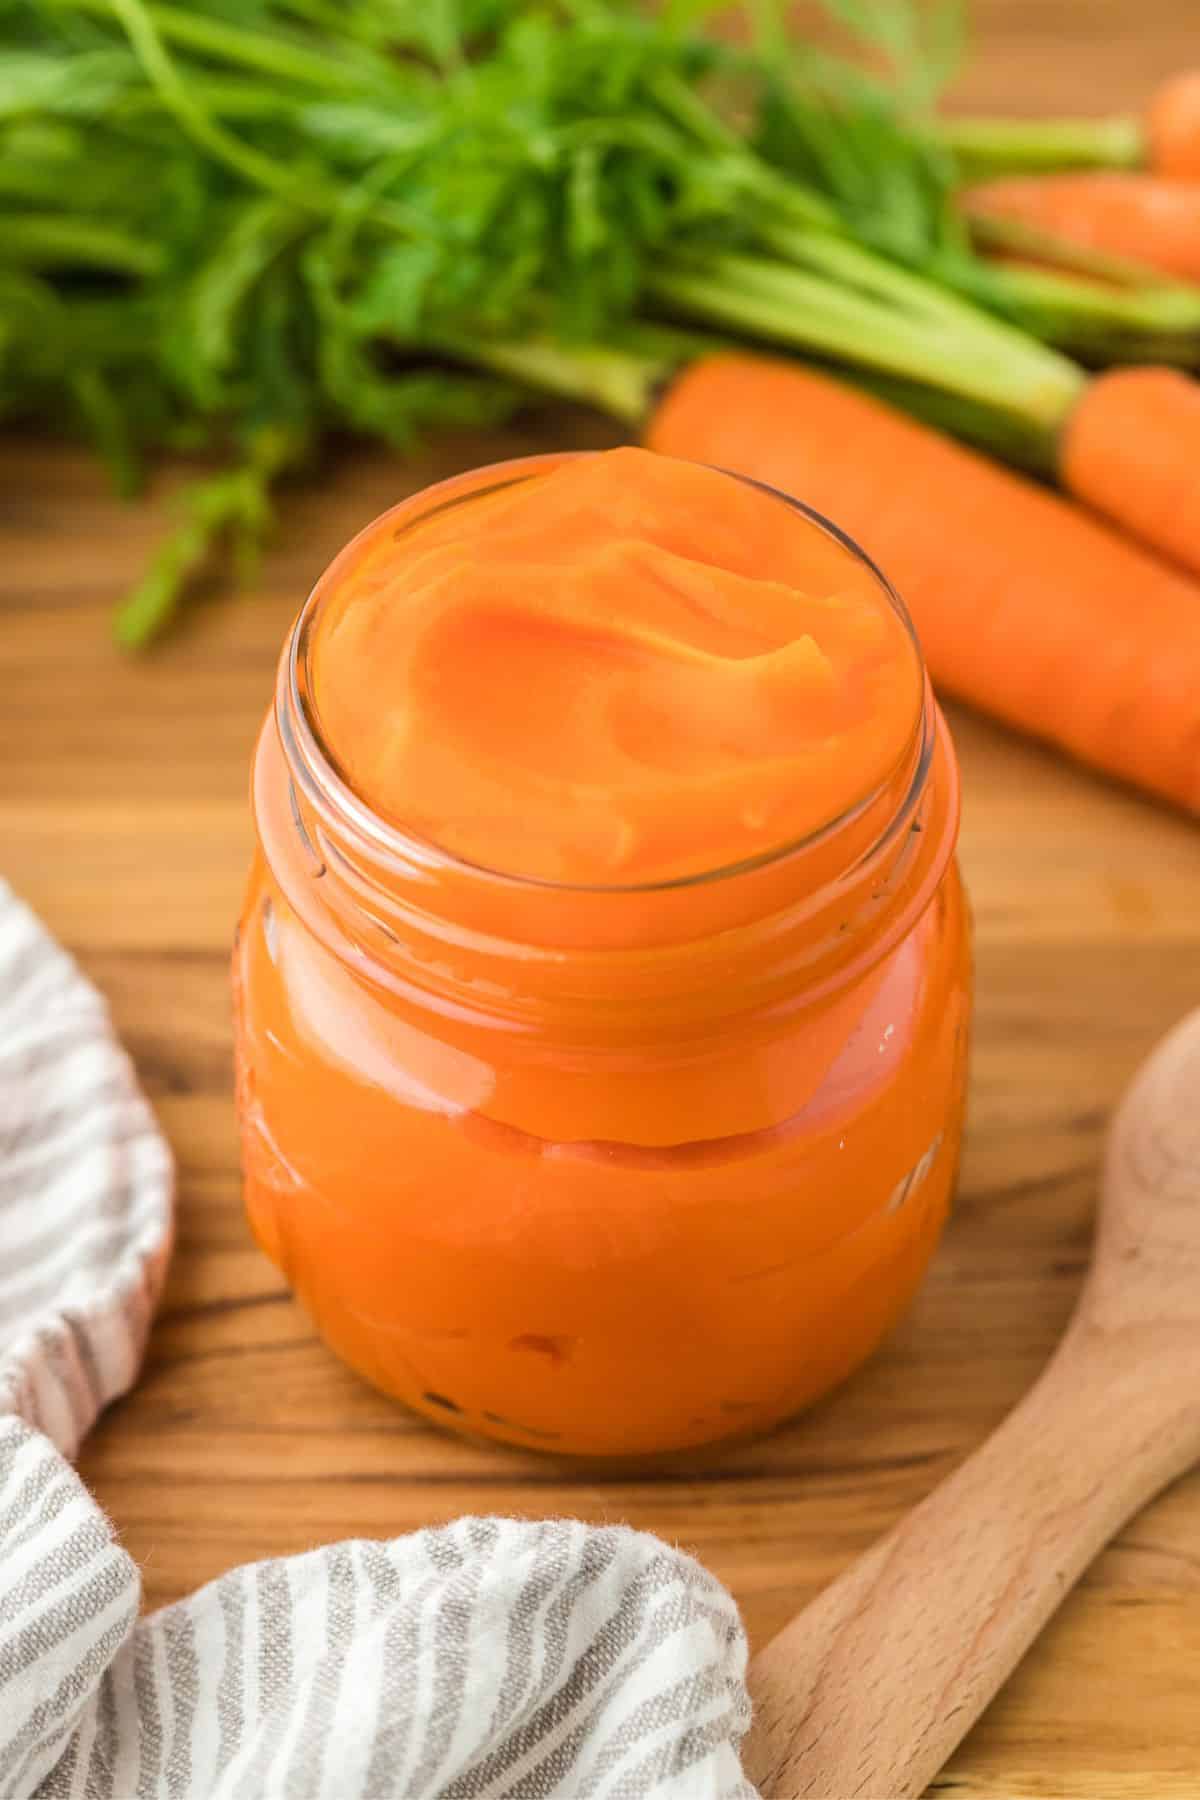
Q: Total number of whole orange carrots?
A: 4